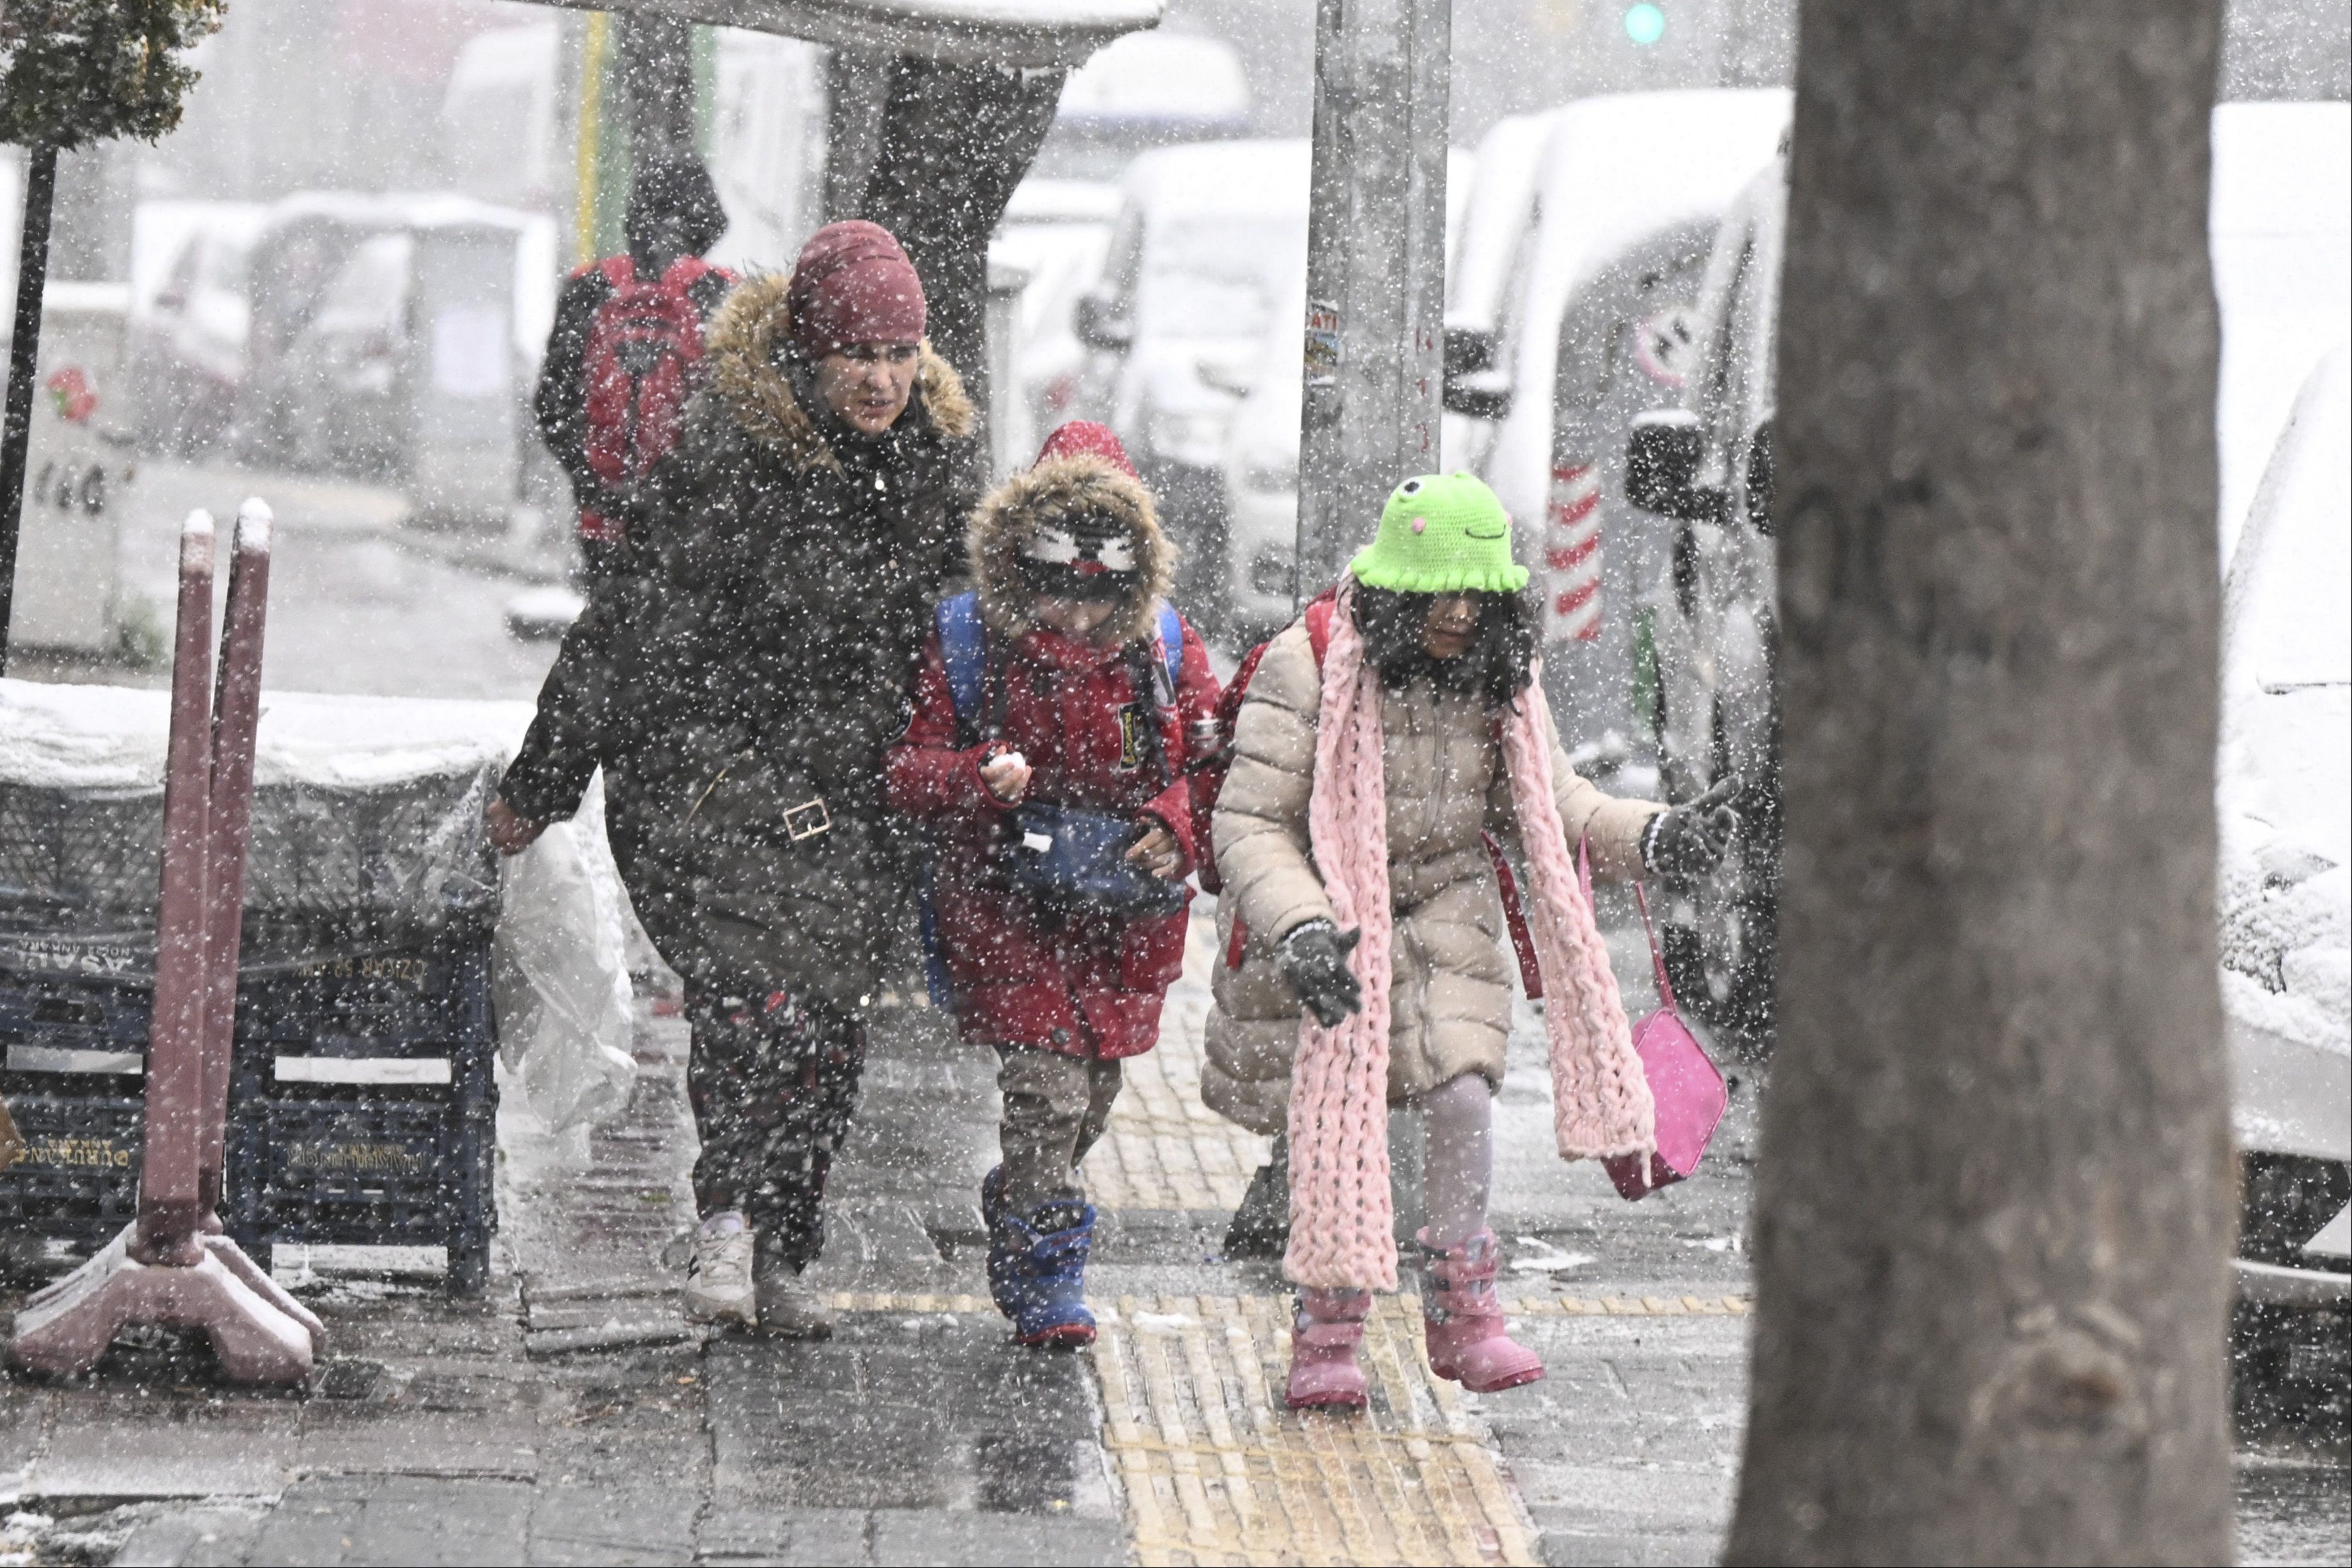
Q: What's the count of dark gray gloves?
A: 2